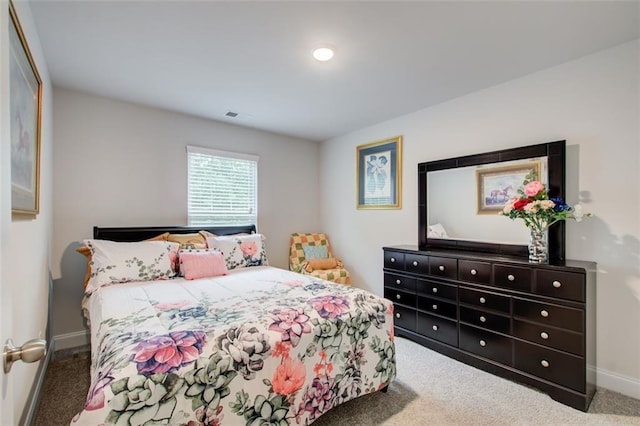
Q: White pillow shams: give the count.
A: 2